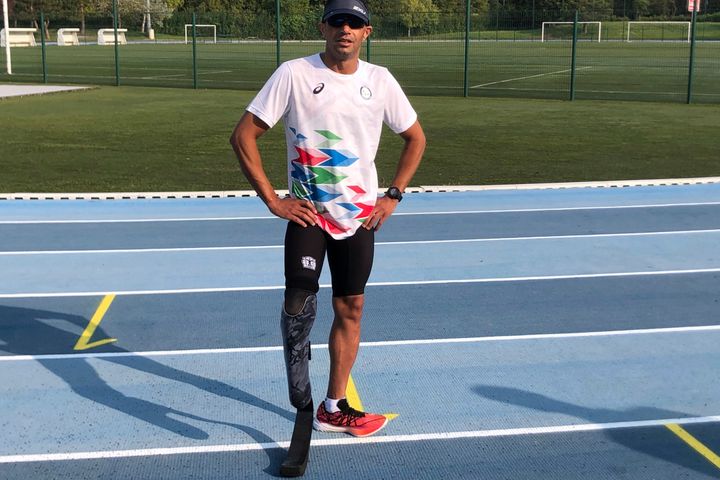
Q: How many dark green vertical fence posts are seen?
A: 8